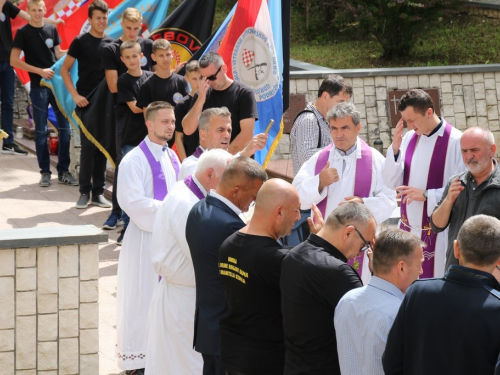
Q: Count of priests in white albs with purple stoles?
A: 5